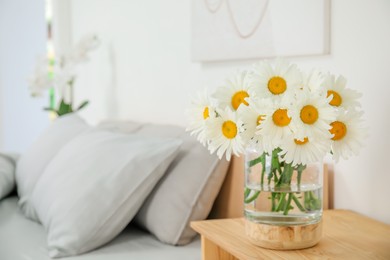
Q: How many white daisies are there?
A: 10